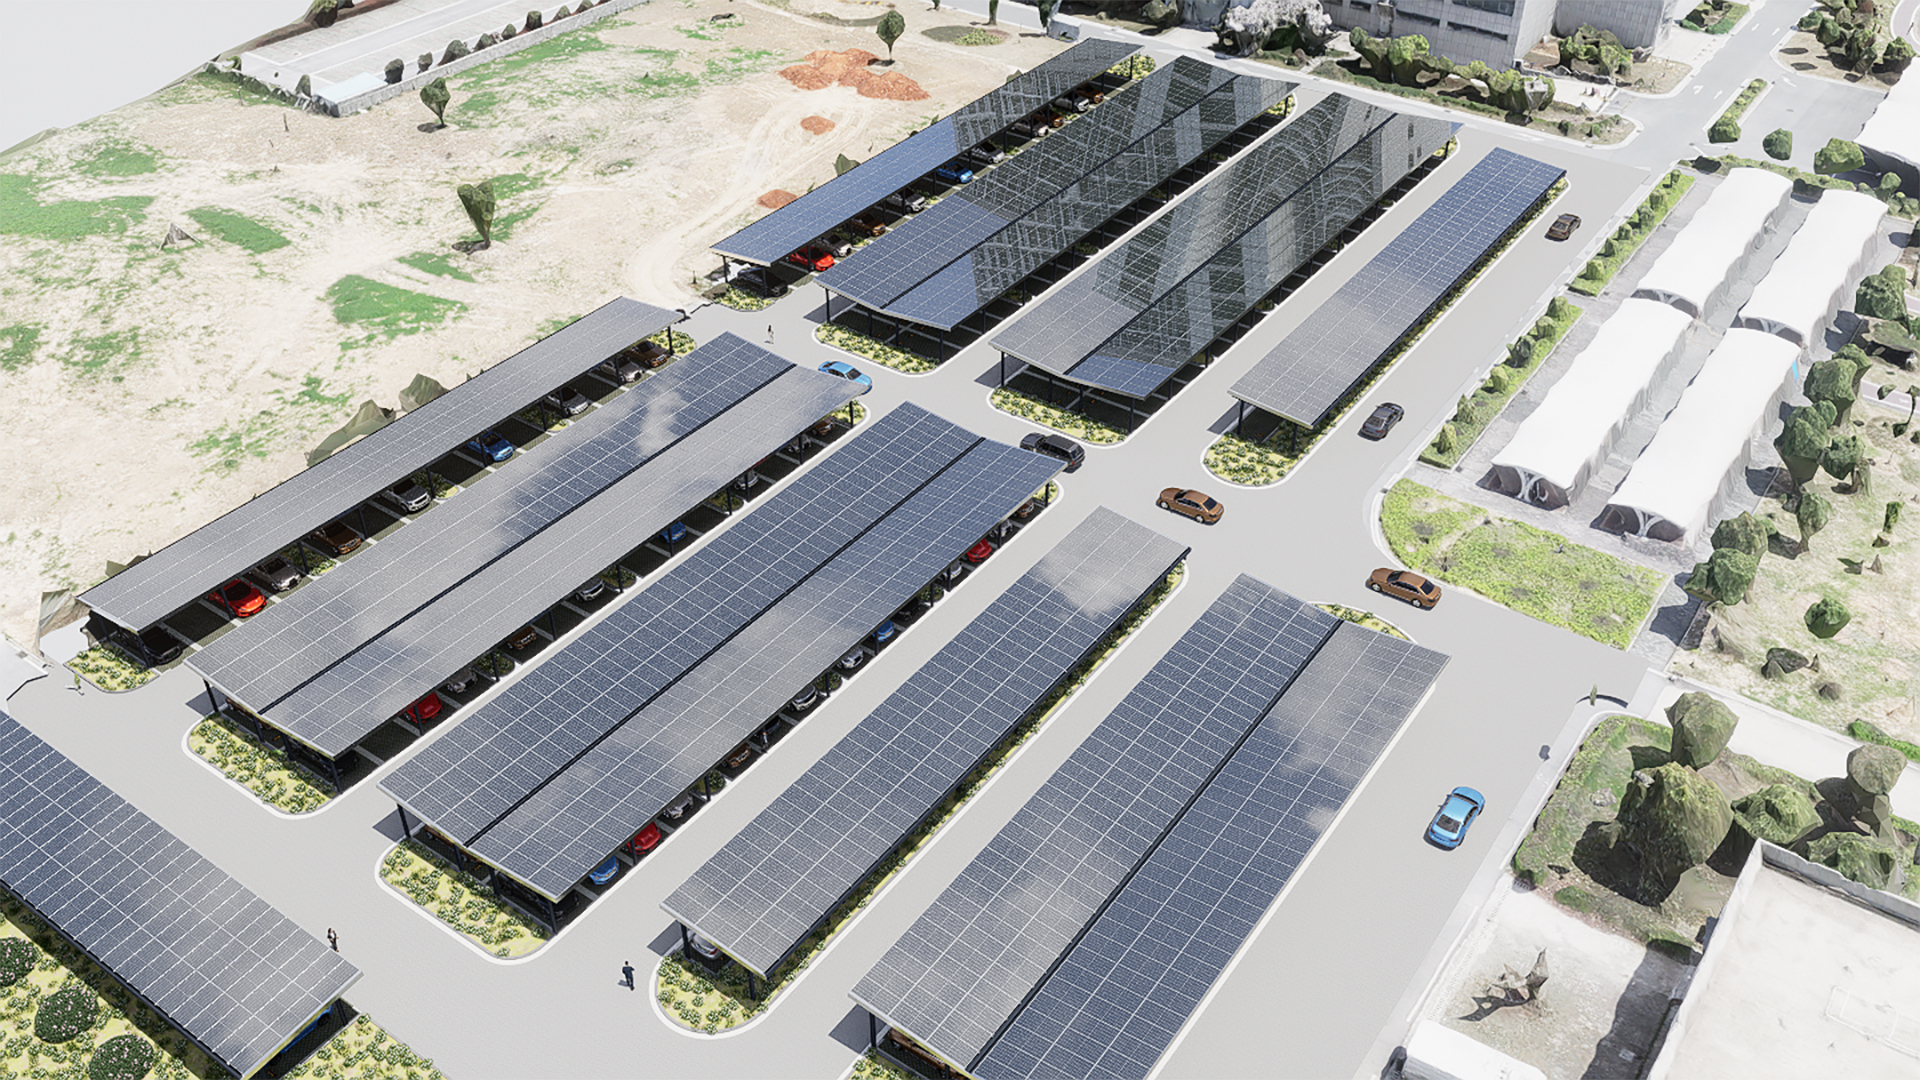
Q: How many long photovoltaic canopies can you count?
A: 10